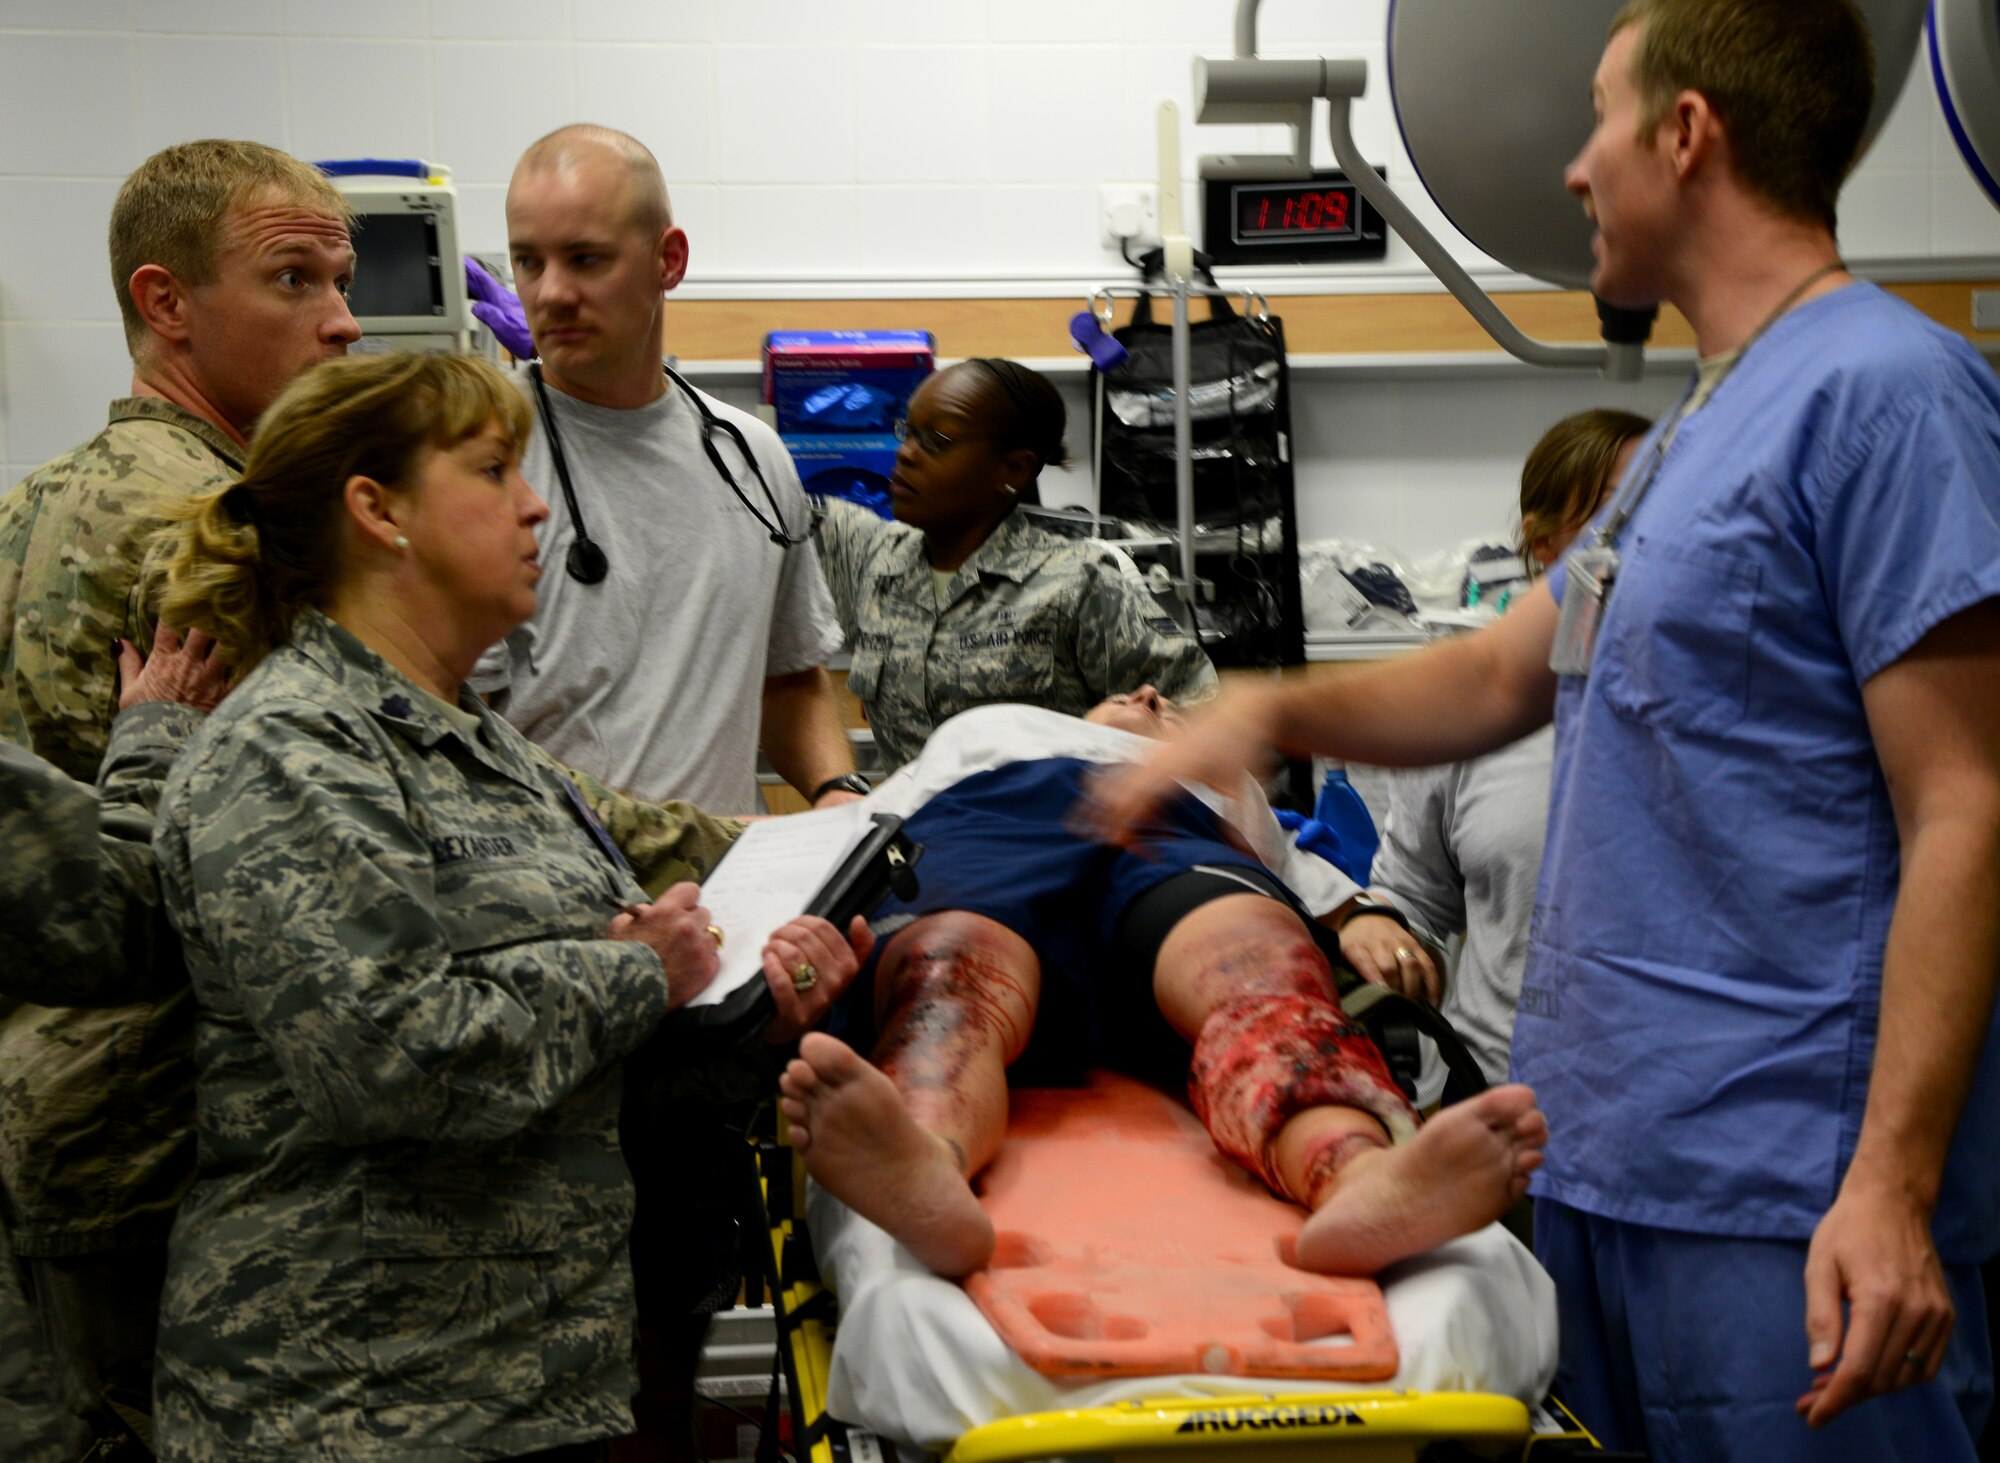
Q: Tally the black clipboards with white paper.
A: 1